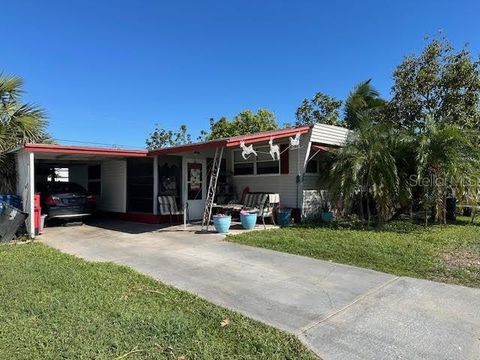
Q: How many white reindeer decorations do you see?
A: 2